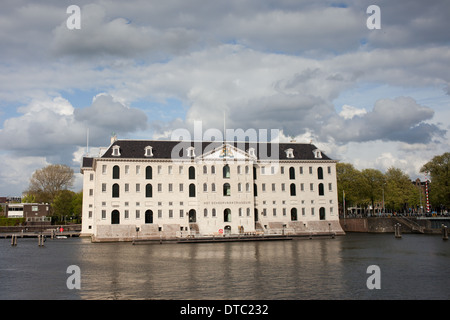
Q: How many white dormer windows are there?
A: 6